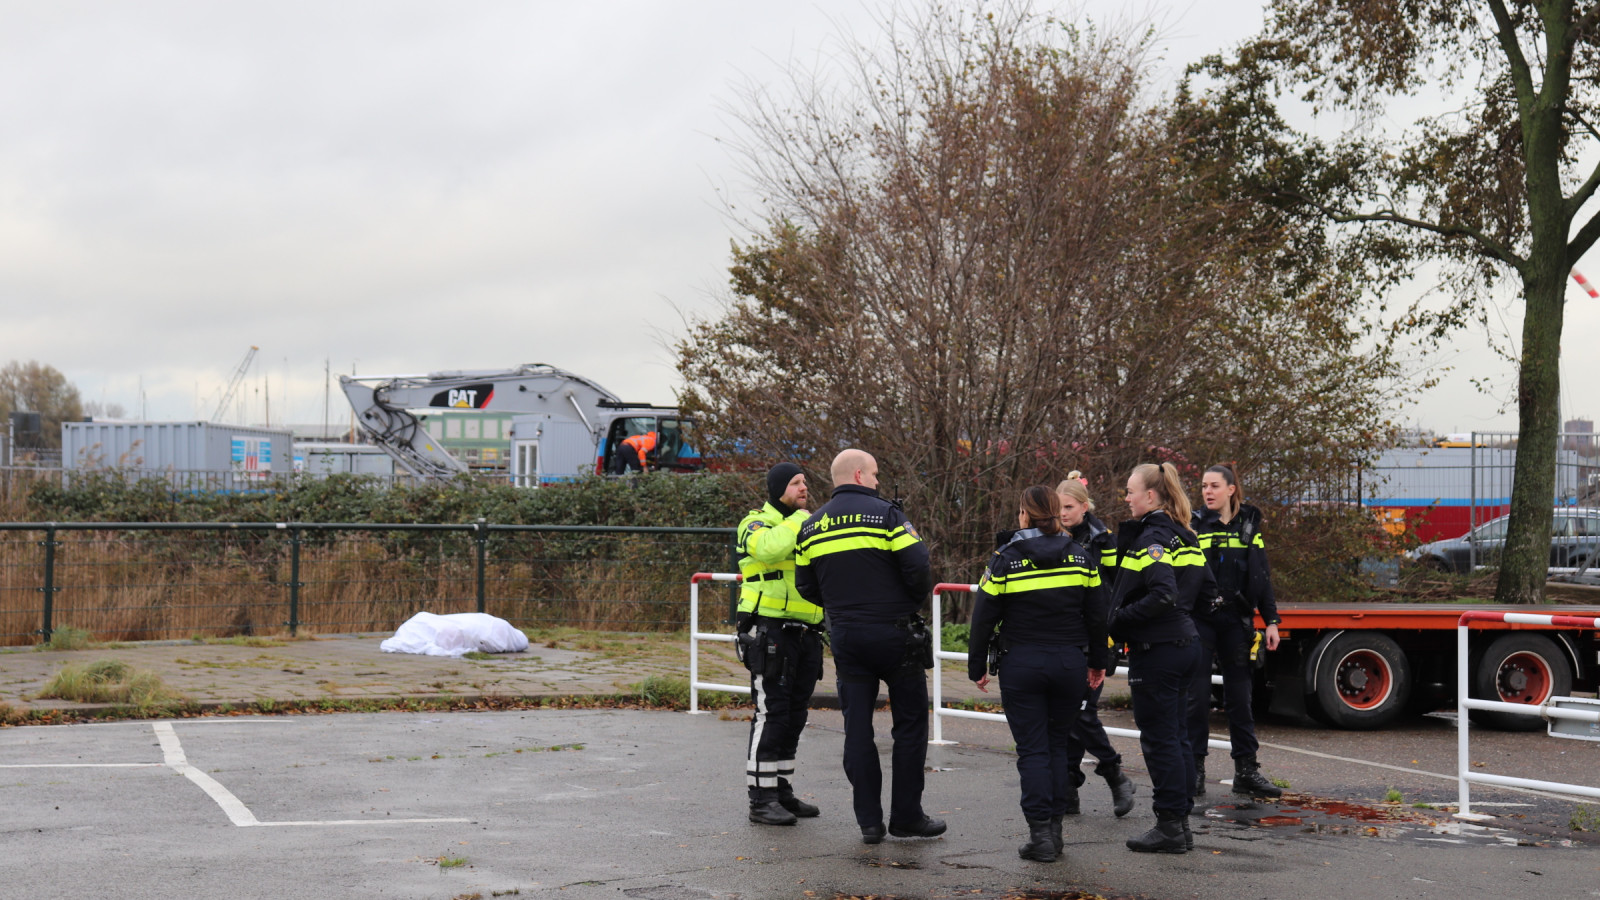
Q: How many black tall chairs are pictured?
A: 0